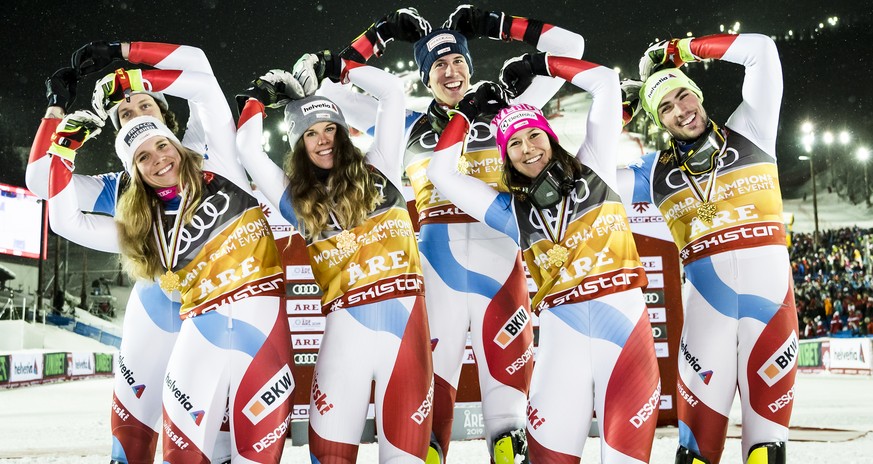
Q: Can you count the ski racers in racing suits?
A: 6